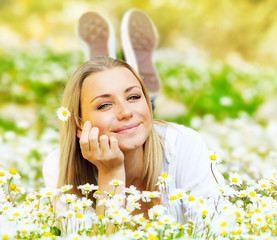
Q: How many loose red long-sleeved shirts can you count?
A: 0